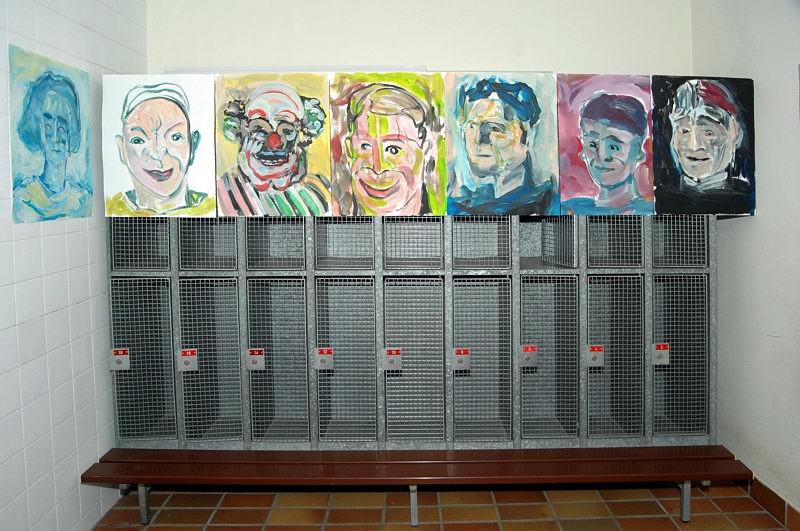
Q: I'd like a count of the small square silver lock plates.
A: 9